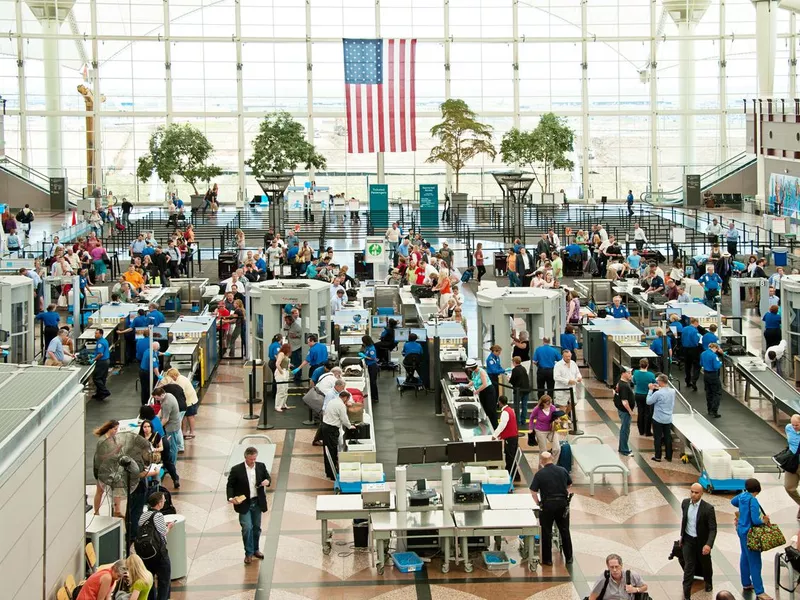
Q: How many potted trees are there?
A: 4